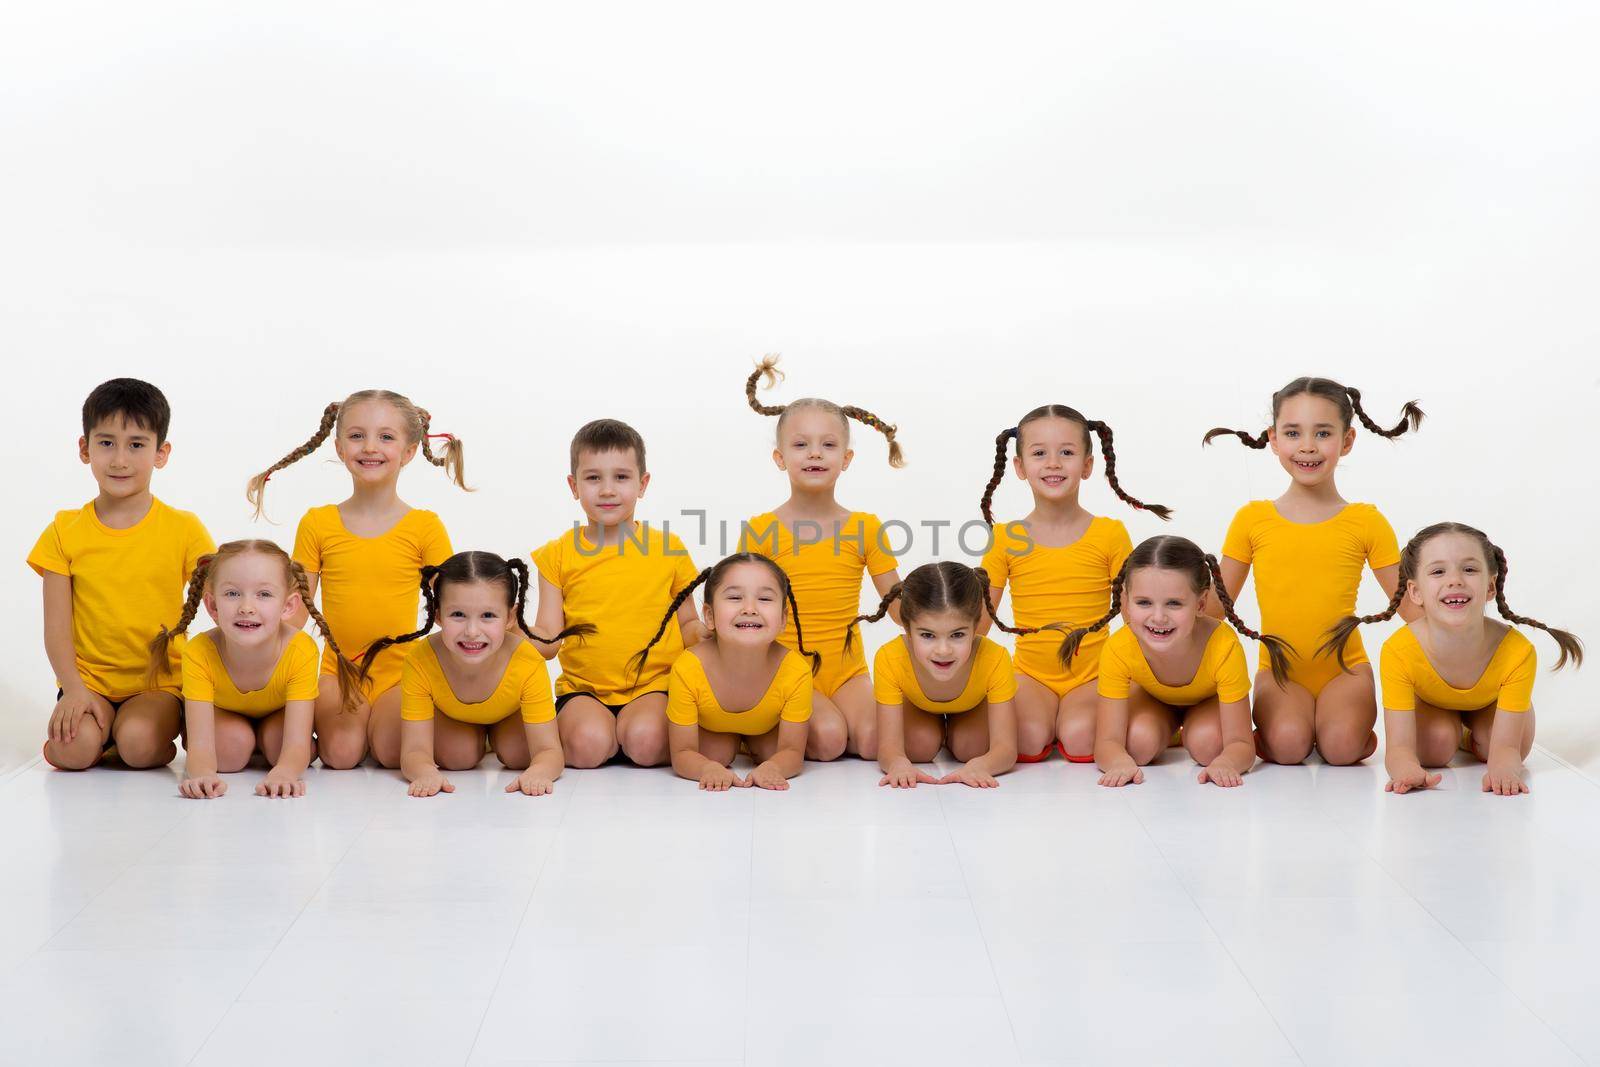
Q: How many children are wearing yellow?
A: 12